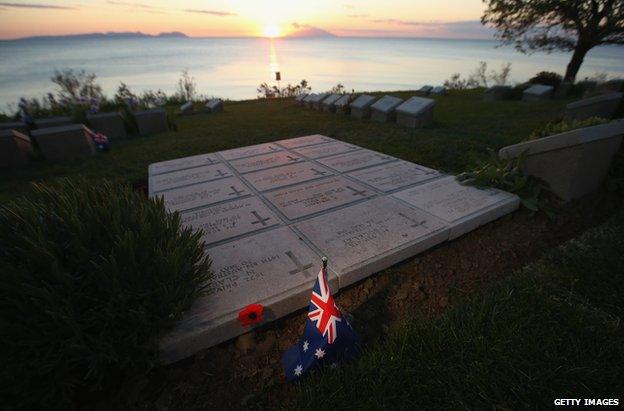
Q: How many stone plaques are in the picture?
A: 15